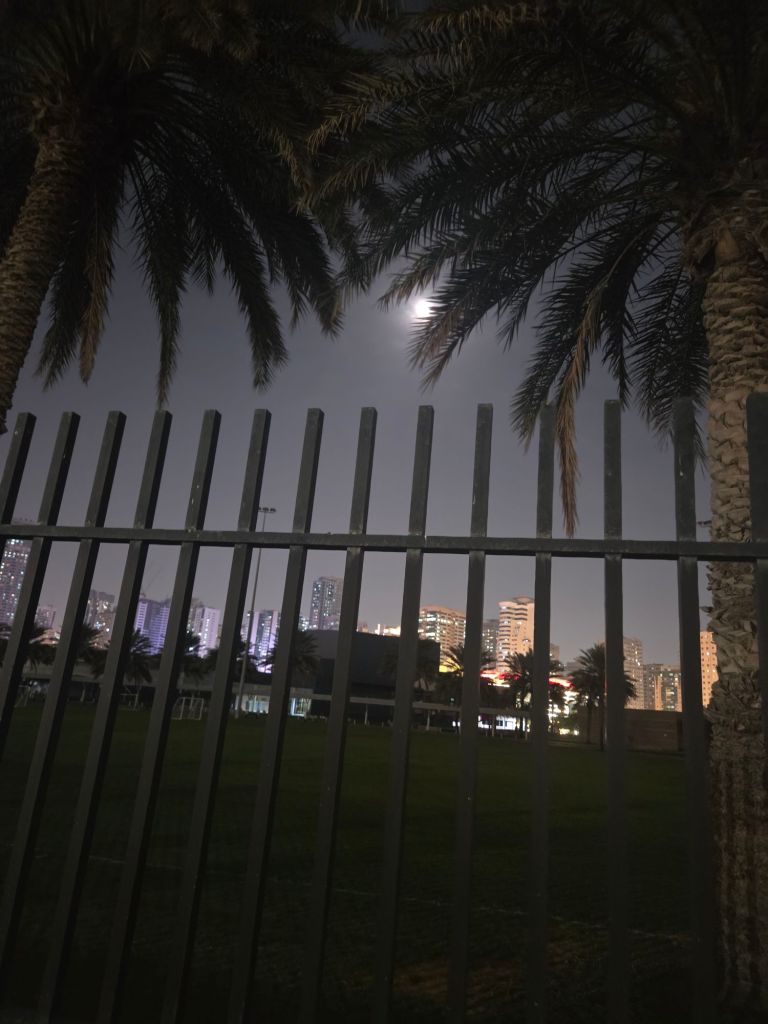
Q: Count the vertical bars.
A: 14